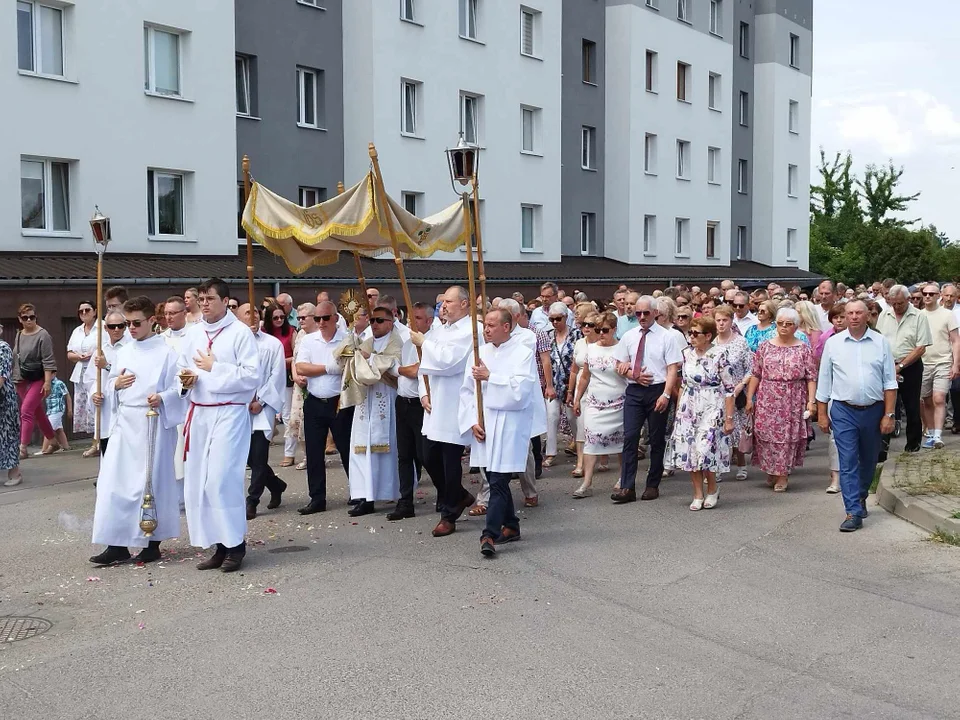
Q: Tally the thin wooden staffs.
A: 6